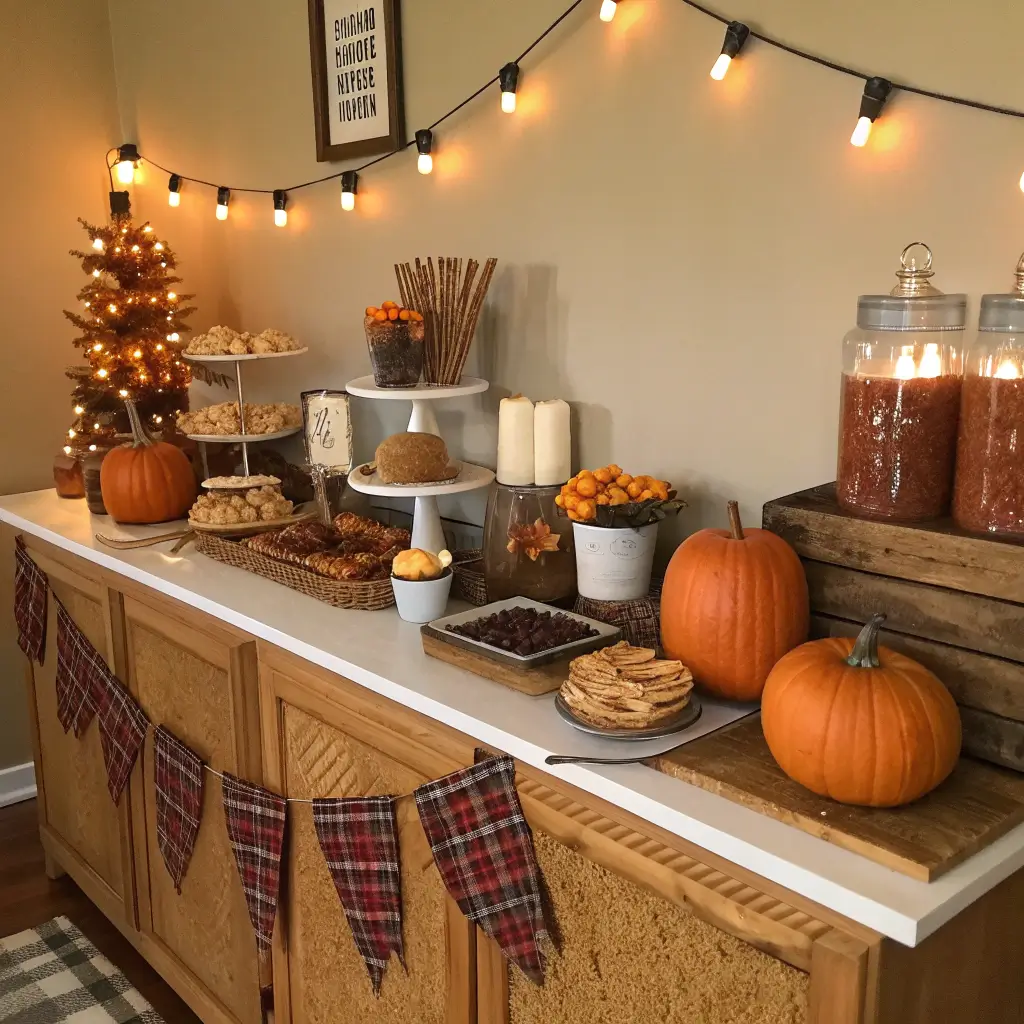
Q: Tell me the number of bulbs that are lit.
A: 11